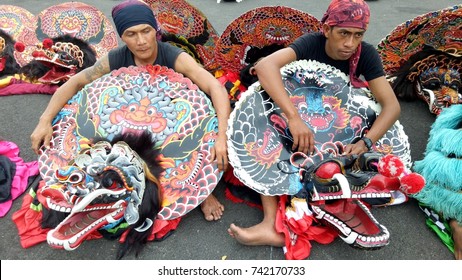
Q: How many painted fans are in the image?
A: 7